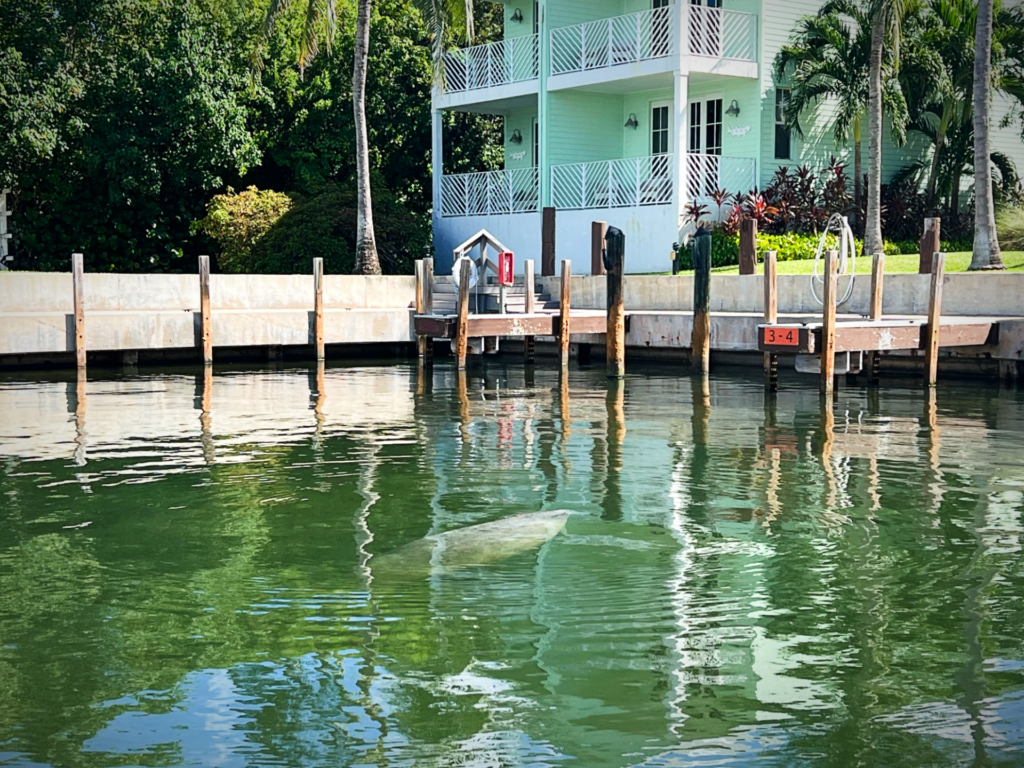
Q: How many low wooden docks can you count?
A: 2